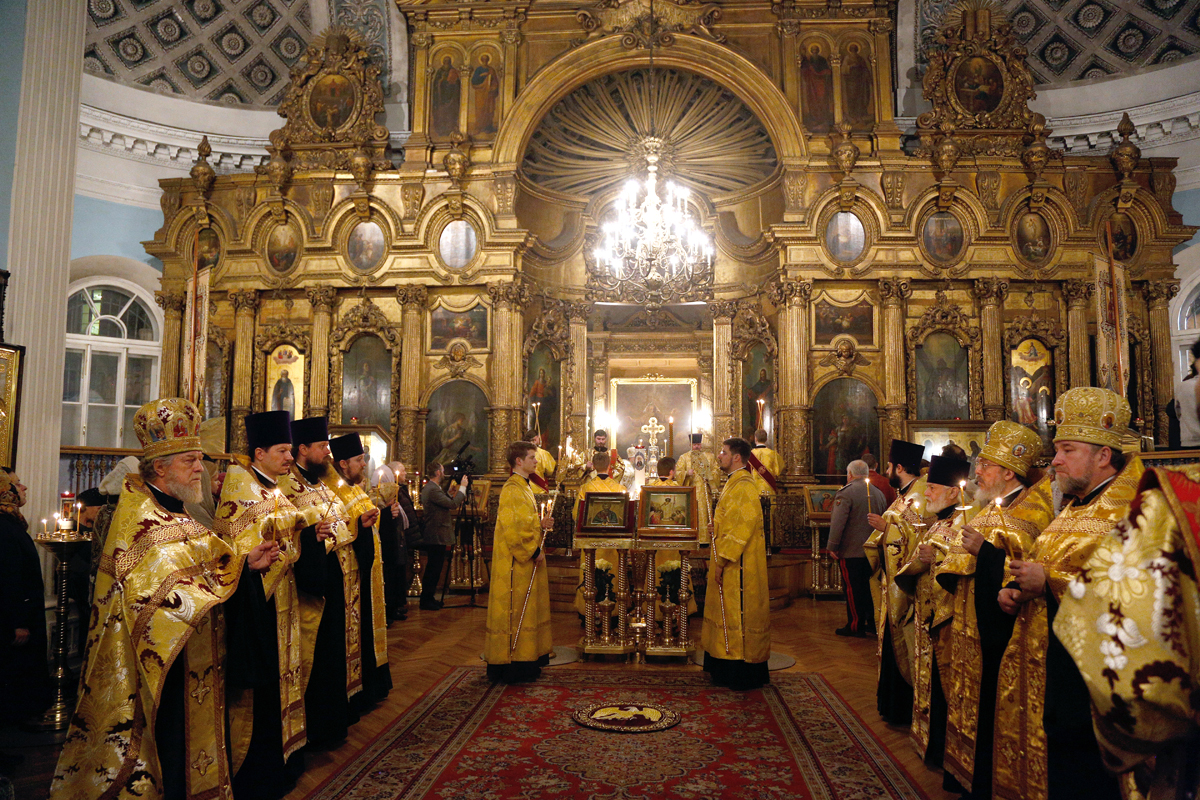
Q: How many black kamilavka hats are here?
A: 6